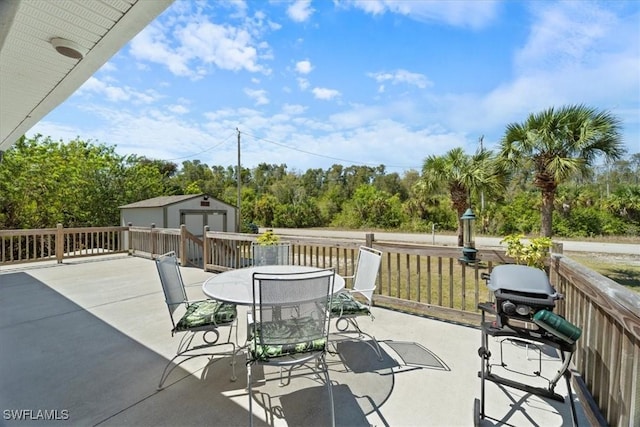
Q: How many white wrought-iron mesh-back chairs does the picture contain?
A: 4